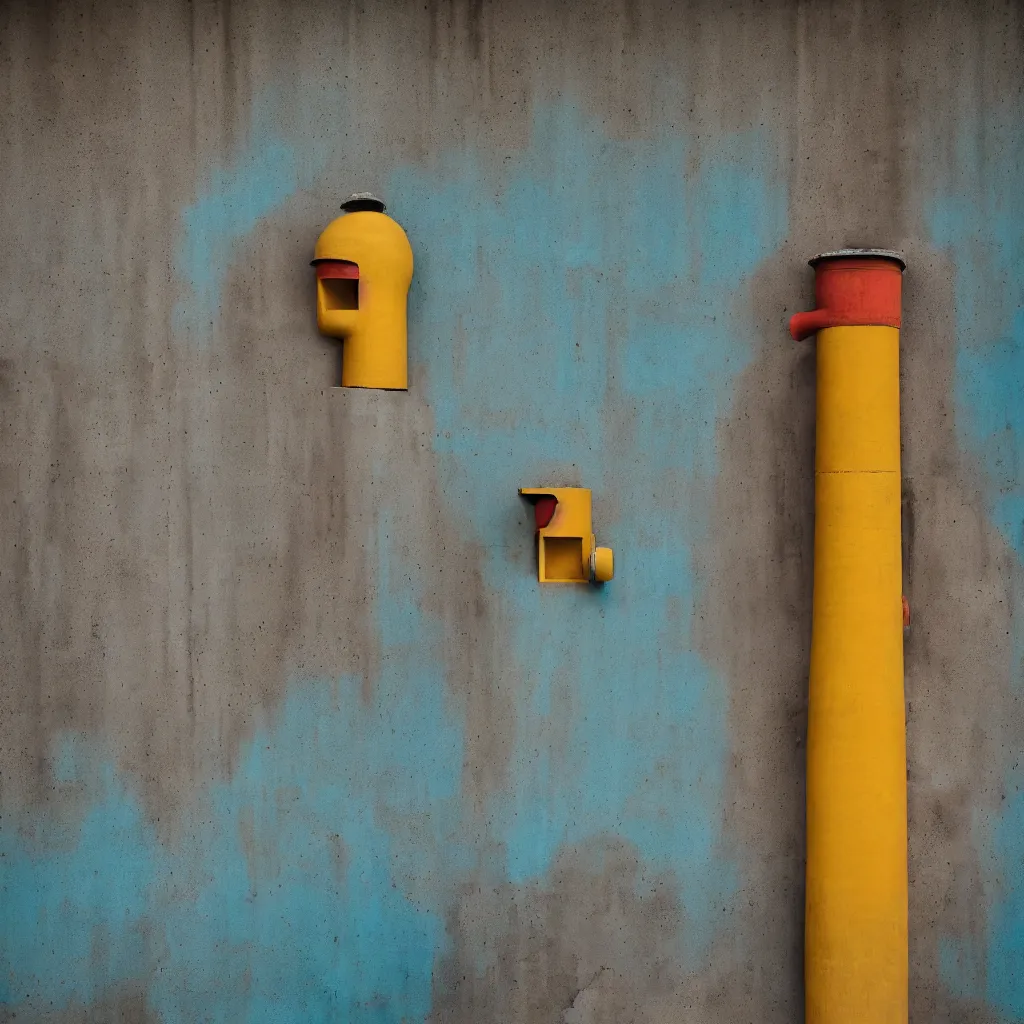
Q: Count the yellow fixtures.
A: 3